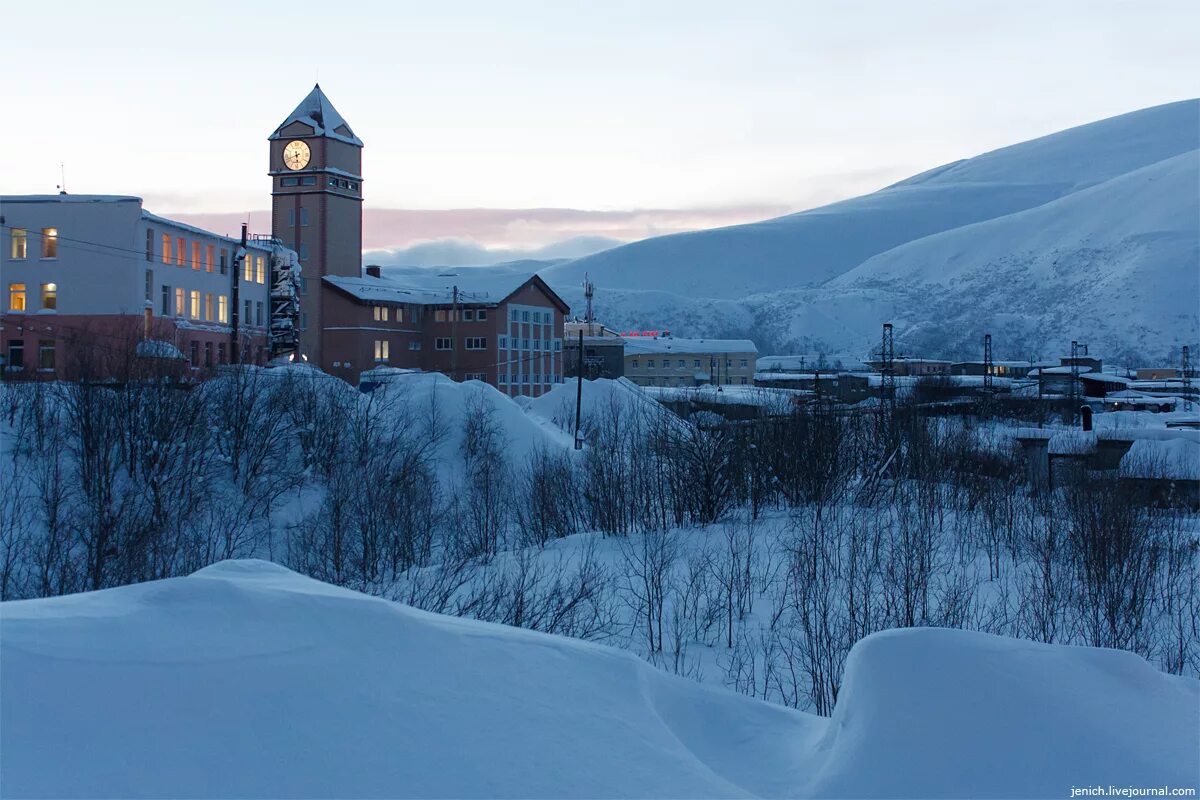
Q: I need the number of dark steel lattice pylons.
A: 4